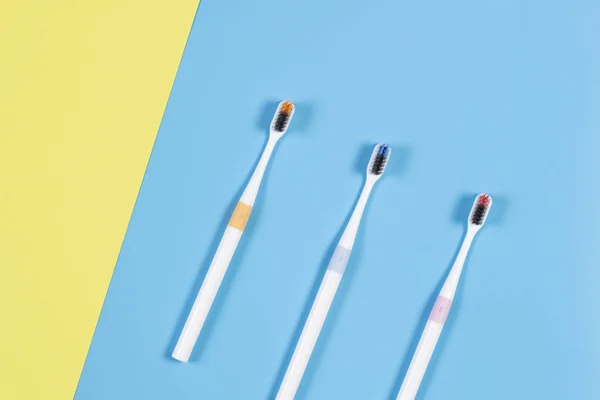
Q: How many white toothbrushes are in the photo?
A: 3